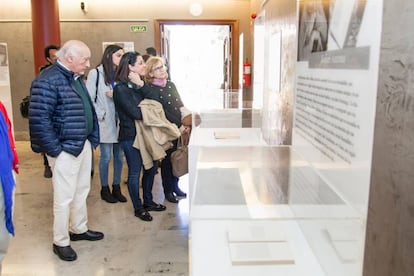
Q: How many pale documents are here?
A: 2